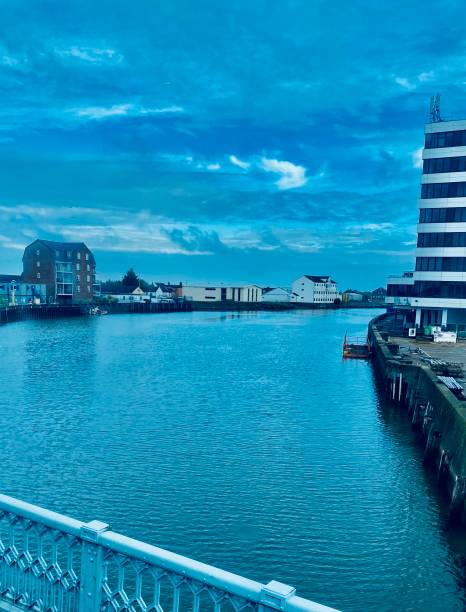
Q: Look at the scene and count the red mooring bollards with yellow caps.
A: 0